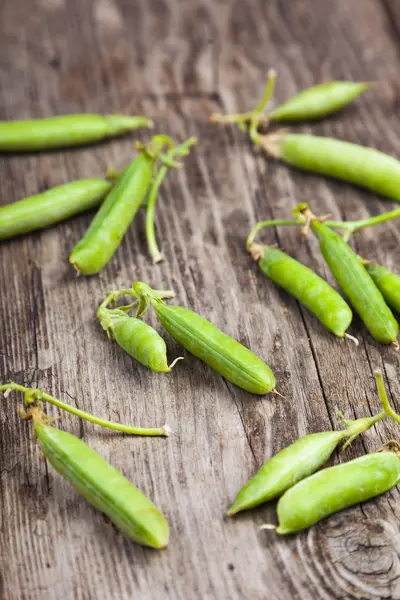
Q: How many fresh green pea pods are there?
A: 13